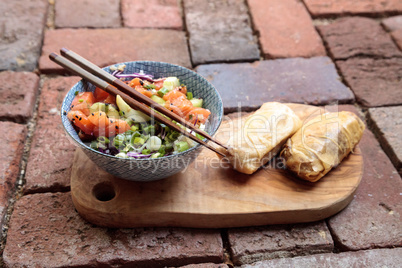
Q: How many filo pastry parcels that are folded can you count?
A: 2